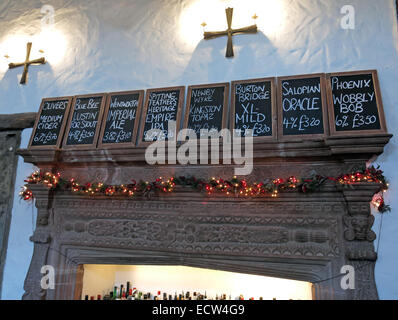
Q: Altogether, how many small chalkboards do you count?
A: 8